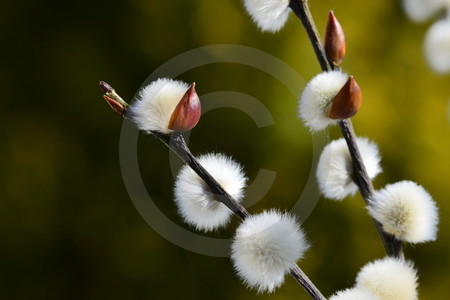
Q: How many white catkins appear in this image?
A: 11